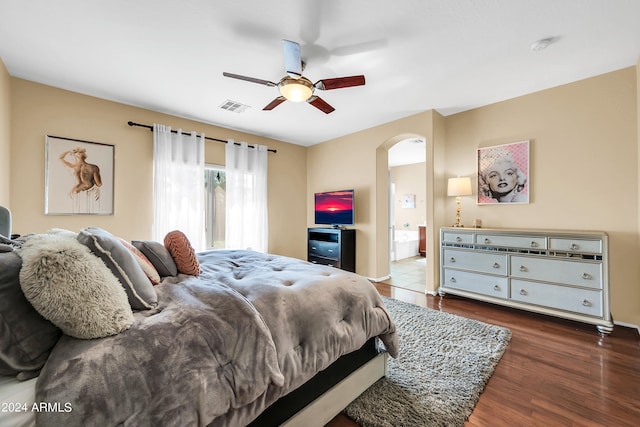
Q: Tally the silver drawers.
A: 7